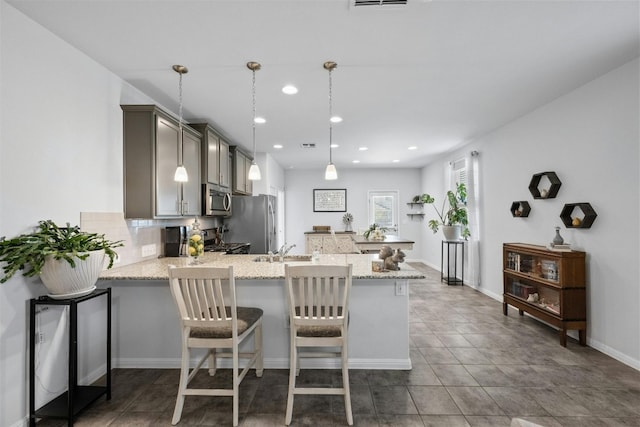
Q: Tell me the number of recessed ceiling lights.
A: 9